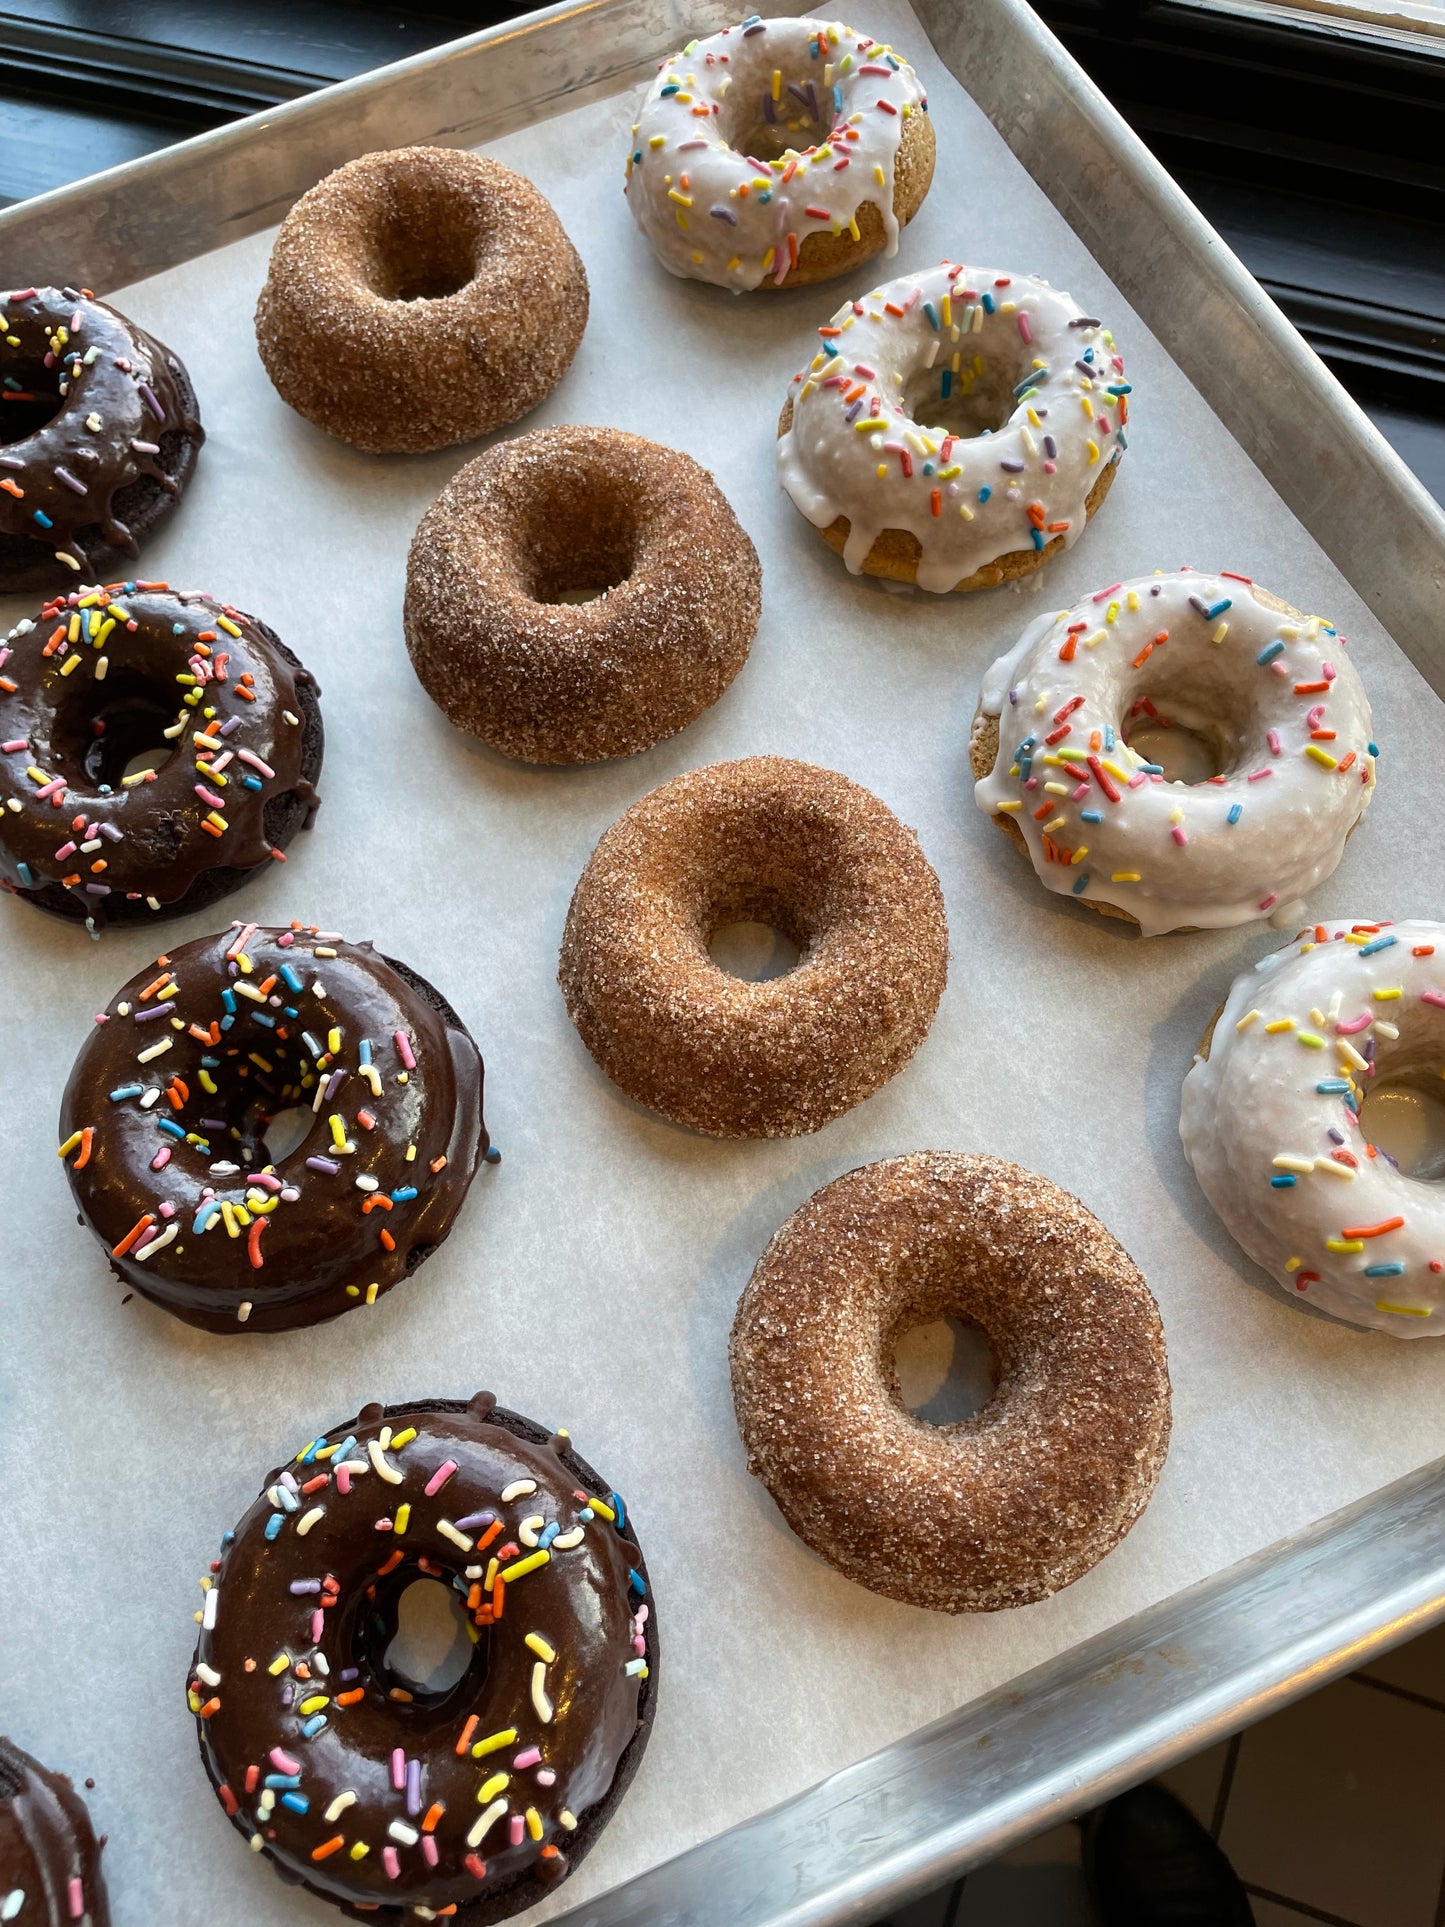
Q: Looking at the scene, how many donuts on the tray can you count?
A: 13